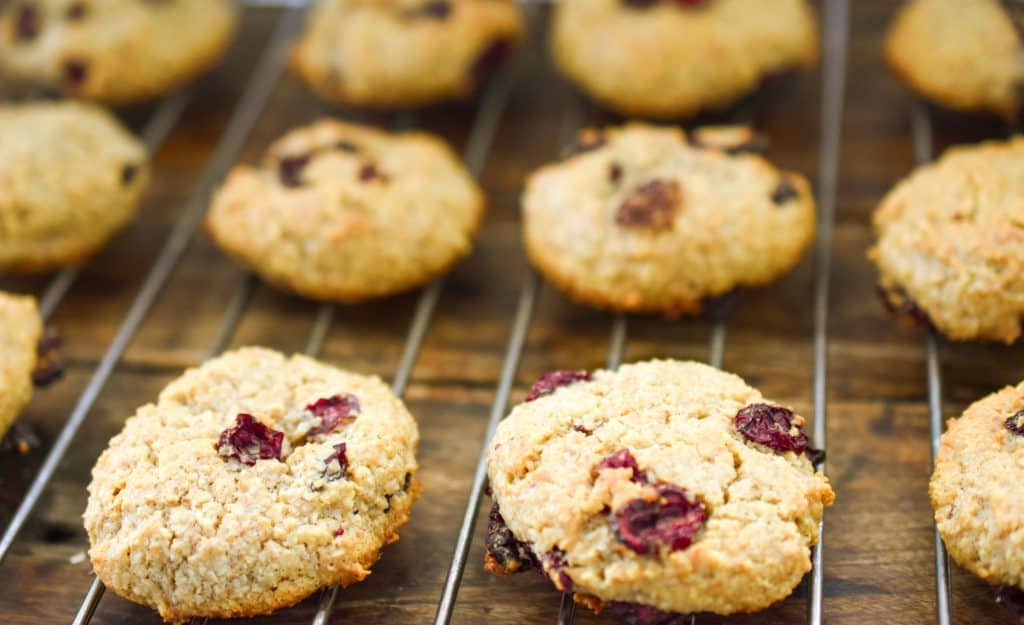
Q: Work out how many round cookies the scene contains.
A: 12